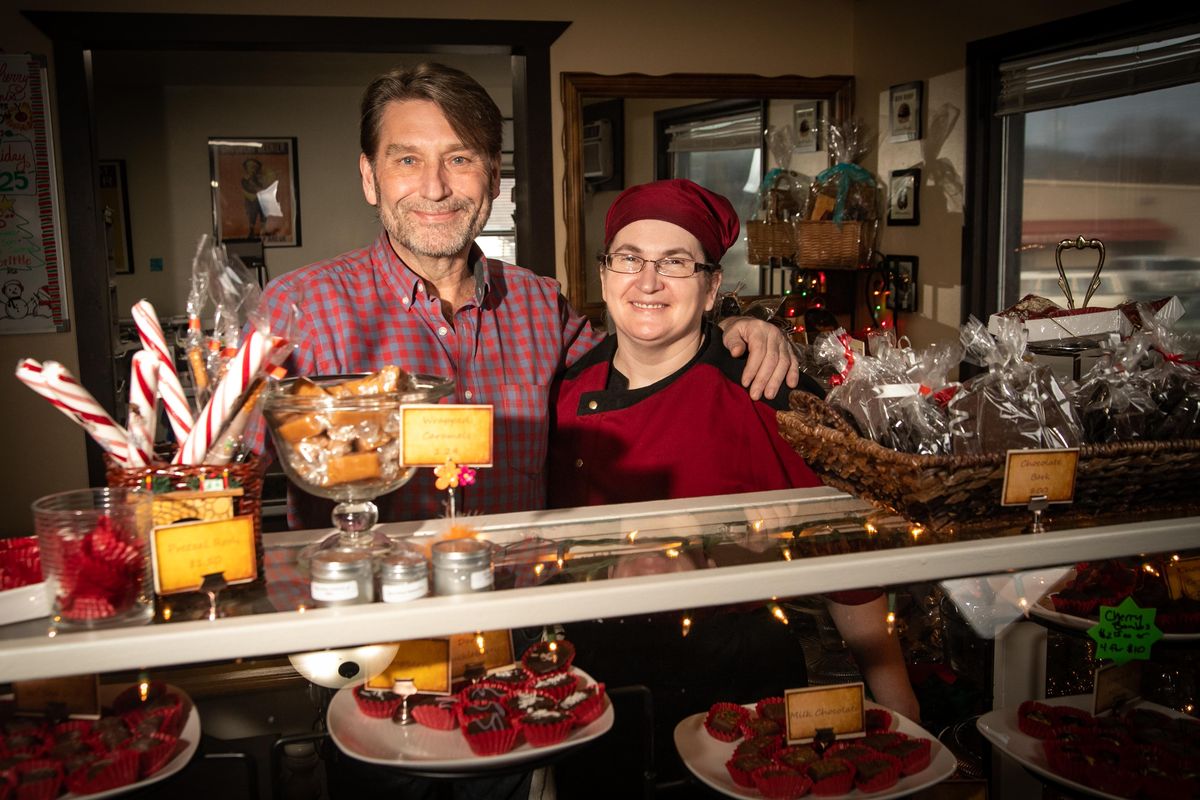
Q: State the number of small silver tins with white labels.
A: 3